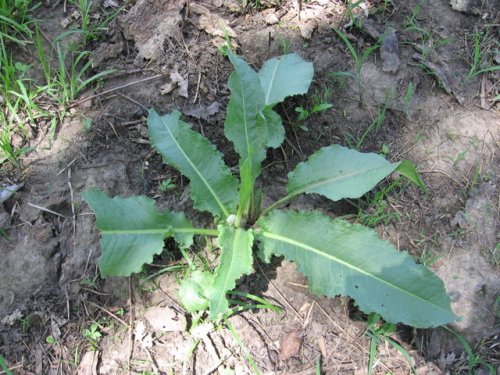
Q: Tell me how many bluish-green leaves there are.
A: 7